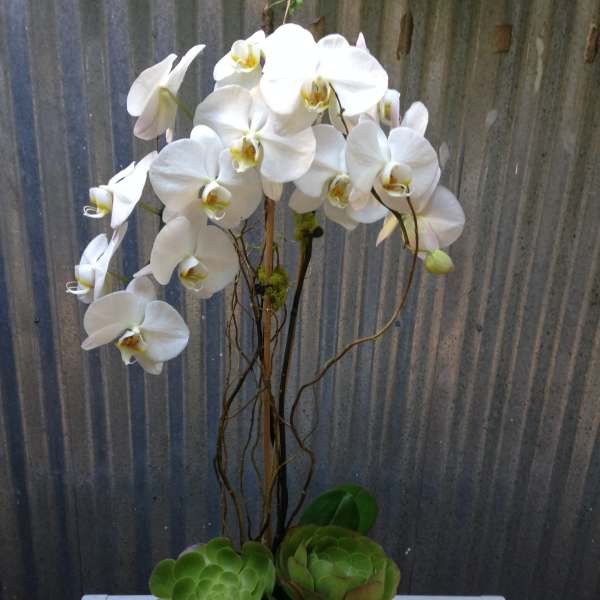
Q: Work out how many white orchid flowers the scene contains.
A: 13